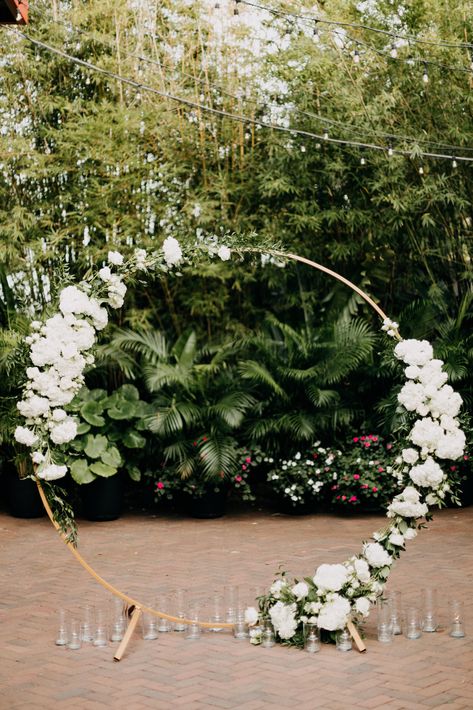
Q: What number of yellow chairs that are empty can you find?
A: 0